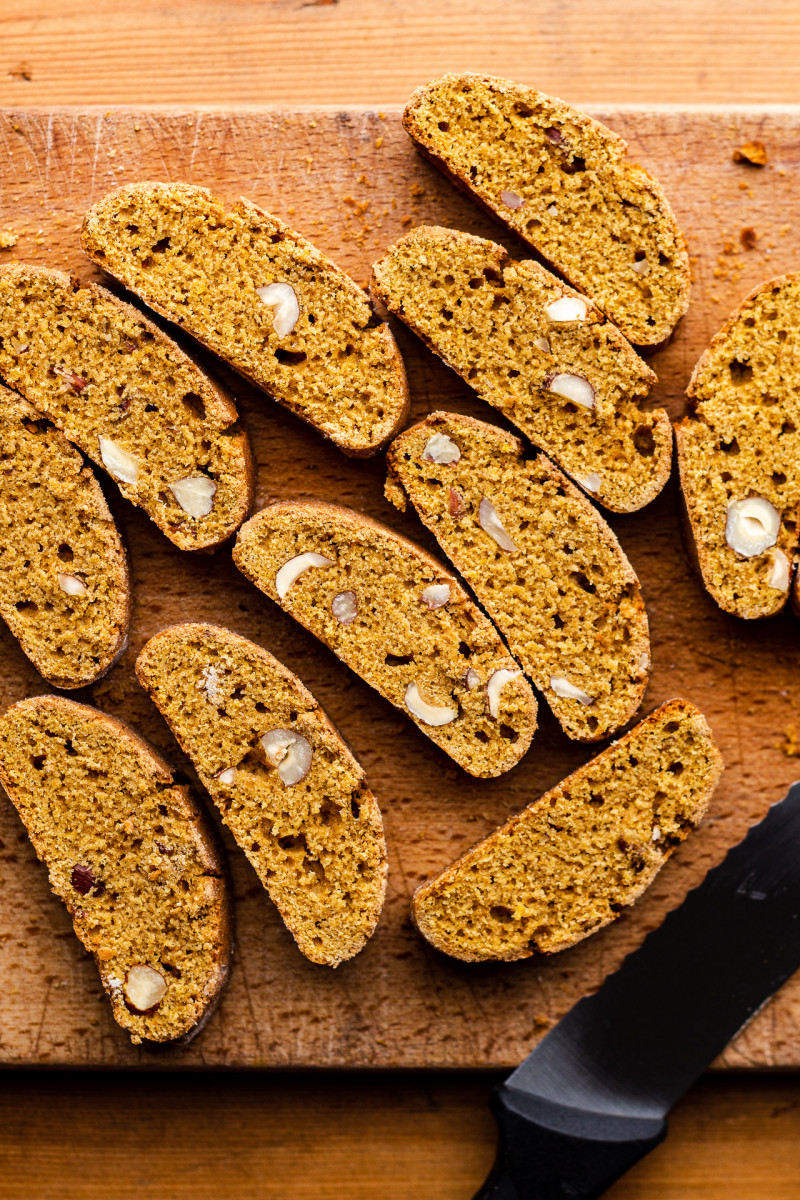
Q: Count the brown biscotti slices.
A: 11